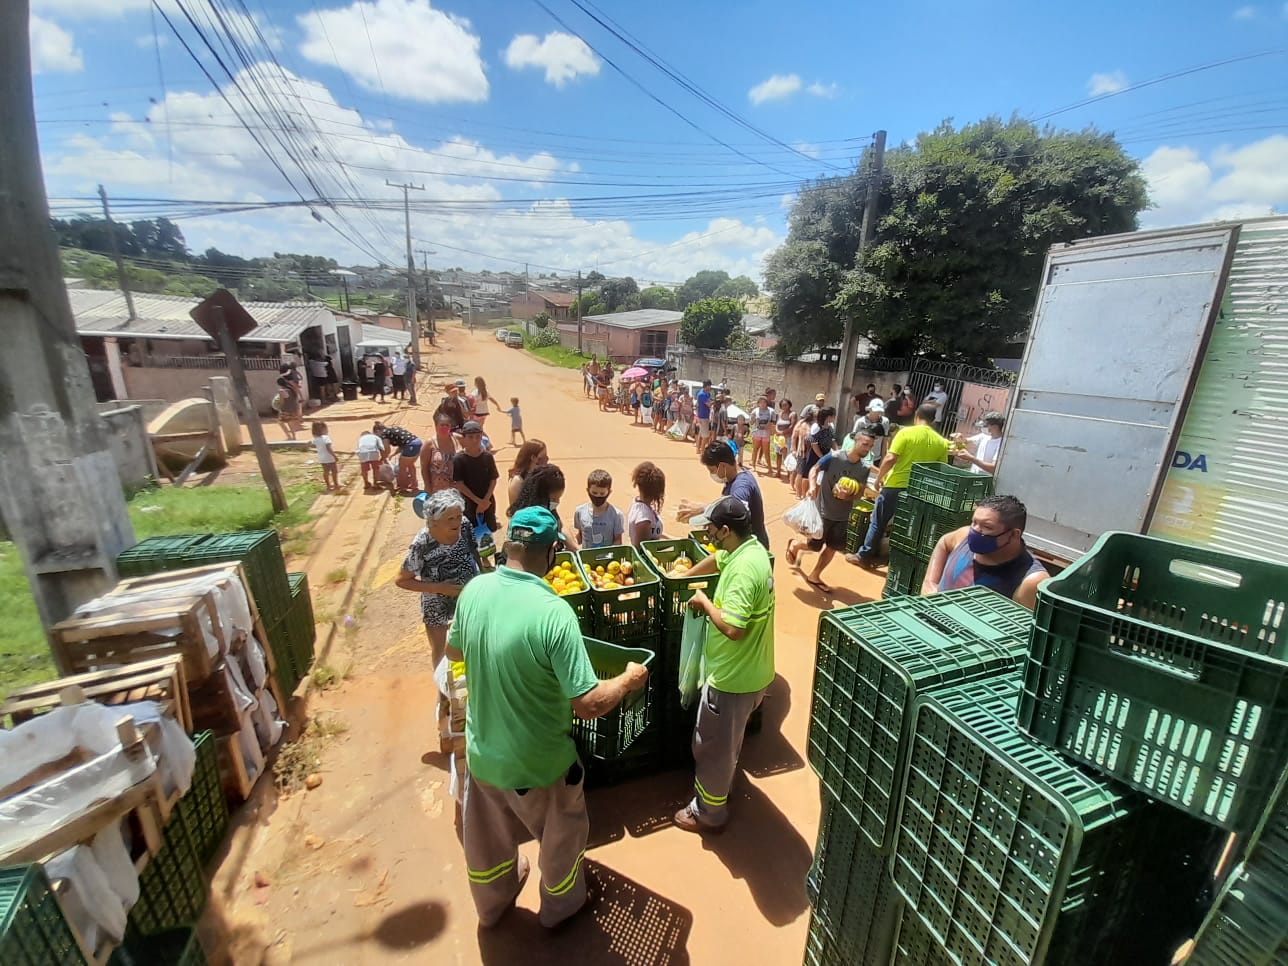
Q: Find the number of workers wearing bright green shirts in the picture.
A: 3